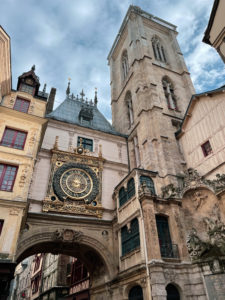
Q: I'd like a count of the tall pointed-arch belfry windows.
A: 4